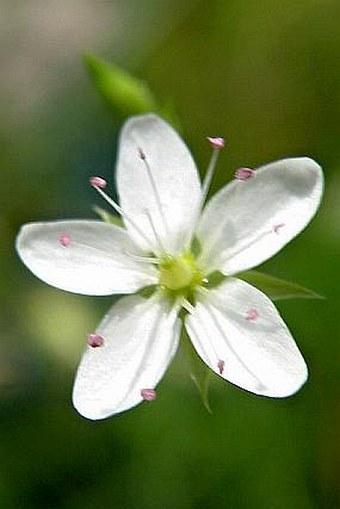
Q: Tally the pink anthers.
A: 10